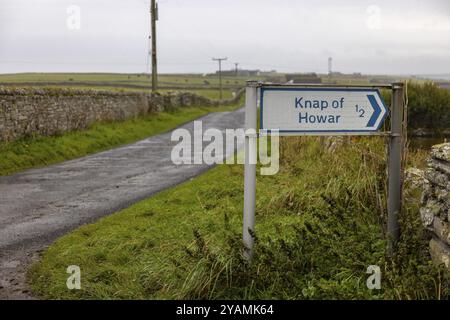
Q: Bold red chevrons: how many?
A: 0